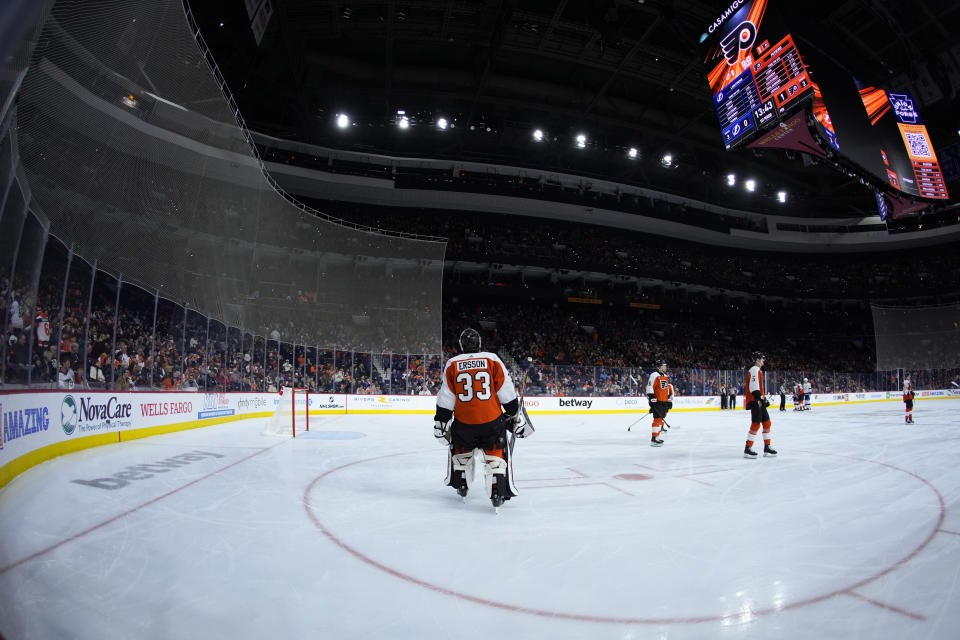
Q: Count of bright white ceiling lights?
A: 10